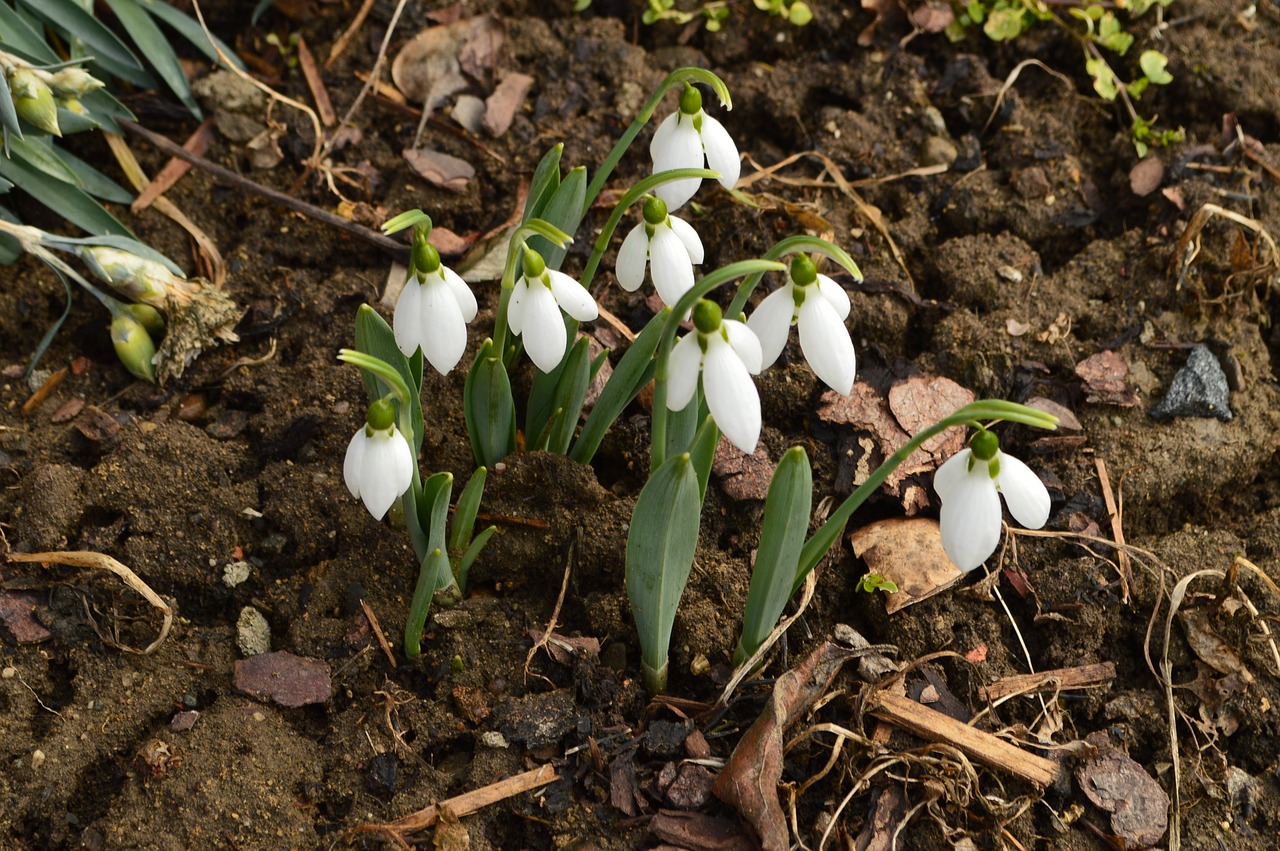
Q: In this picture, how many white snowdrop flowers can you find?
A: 8